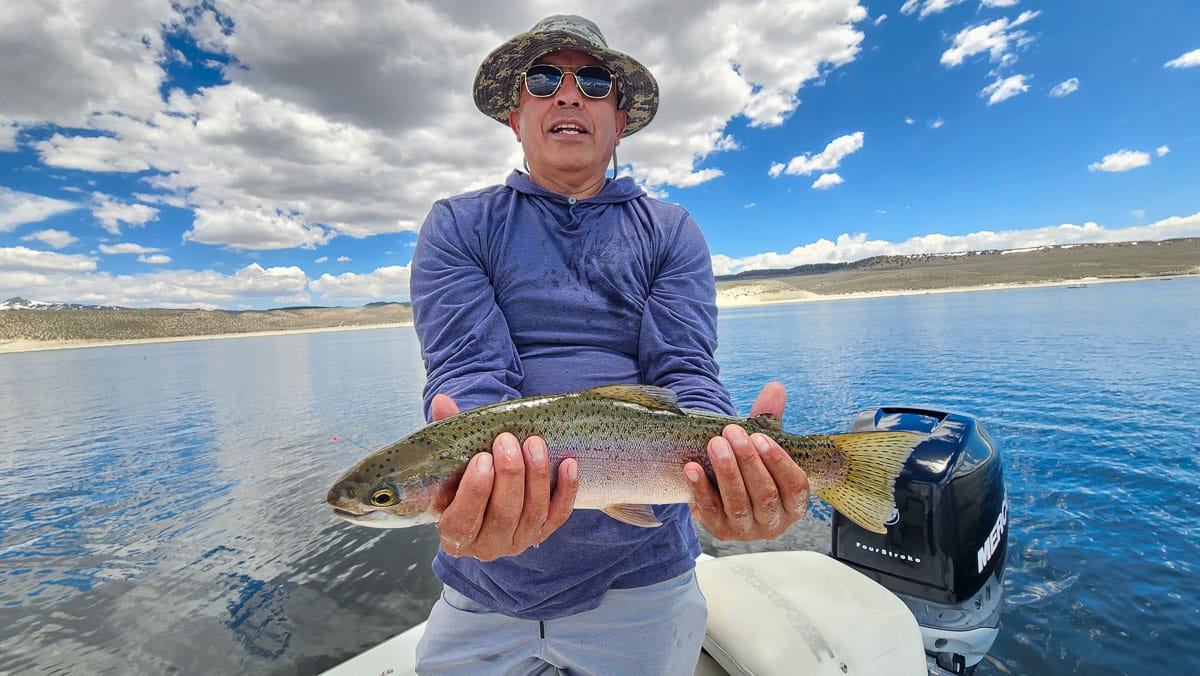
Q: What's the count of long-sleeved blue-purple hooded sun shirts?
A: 1